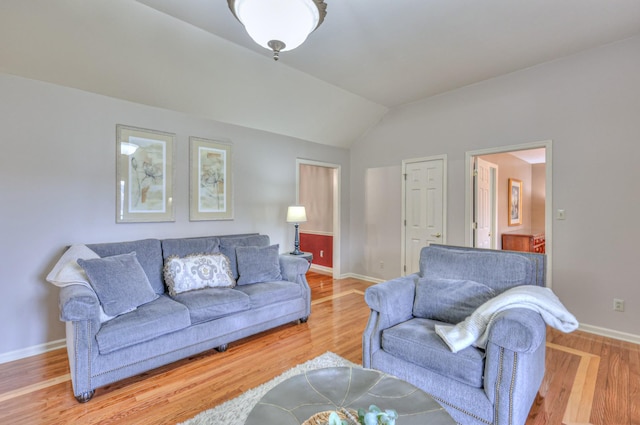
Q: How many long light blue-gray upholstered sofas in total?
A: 1